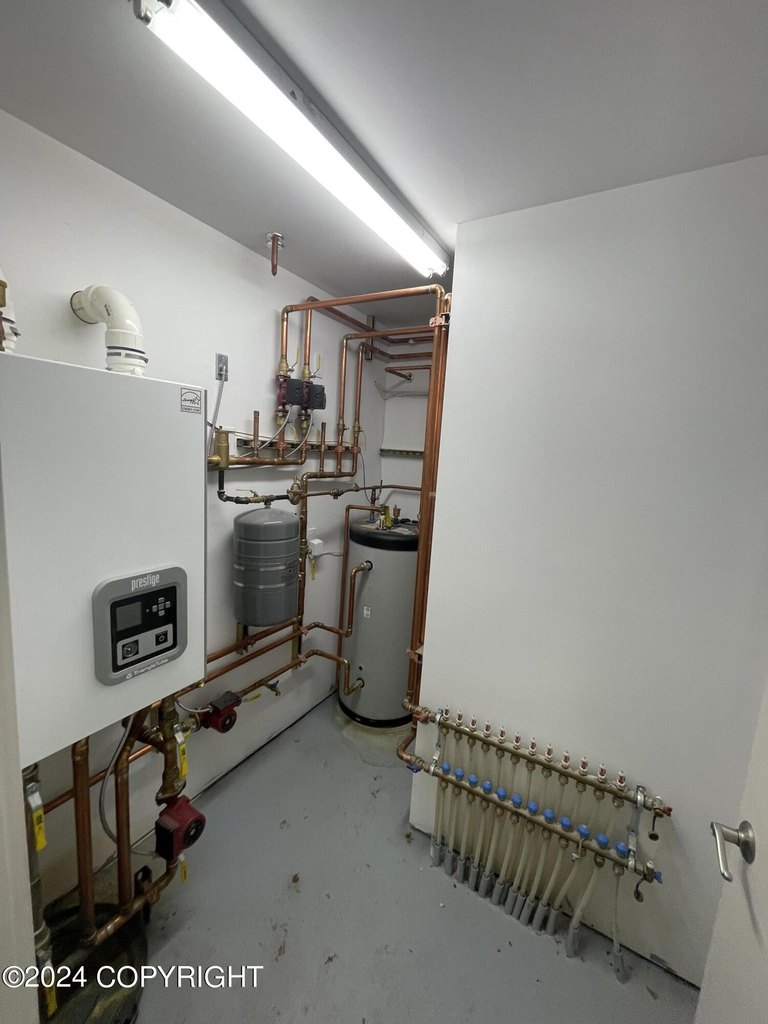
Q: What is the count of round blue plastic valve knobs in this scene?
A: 12